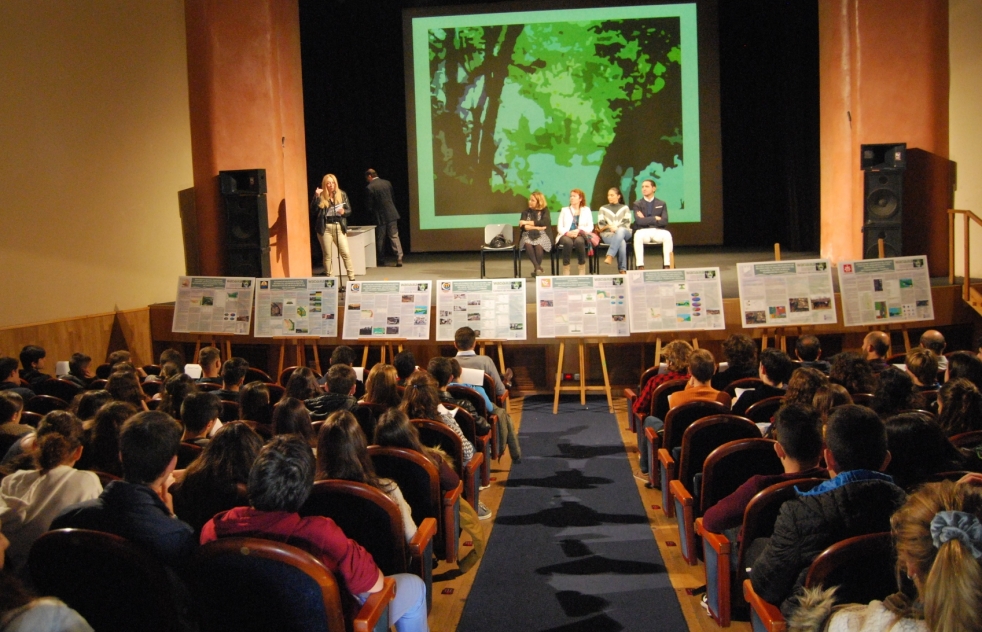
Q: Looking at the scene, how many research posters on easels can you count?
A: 8